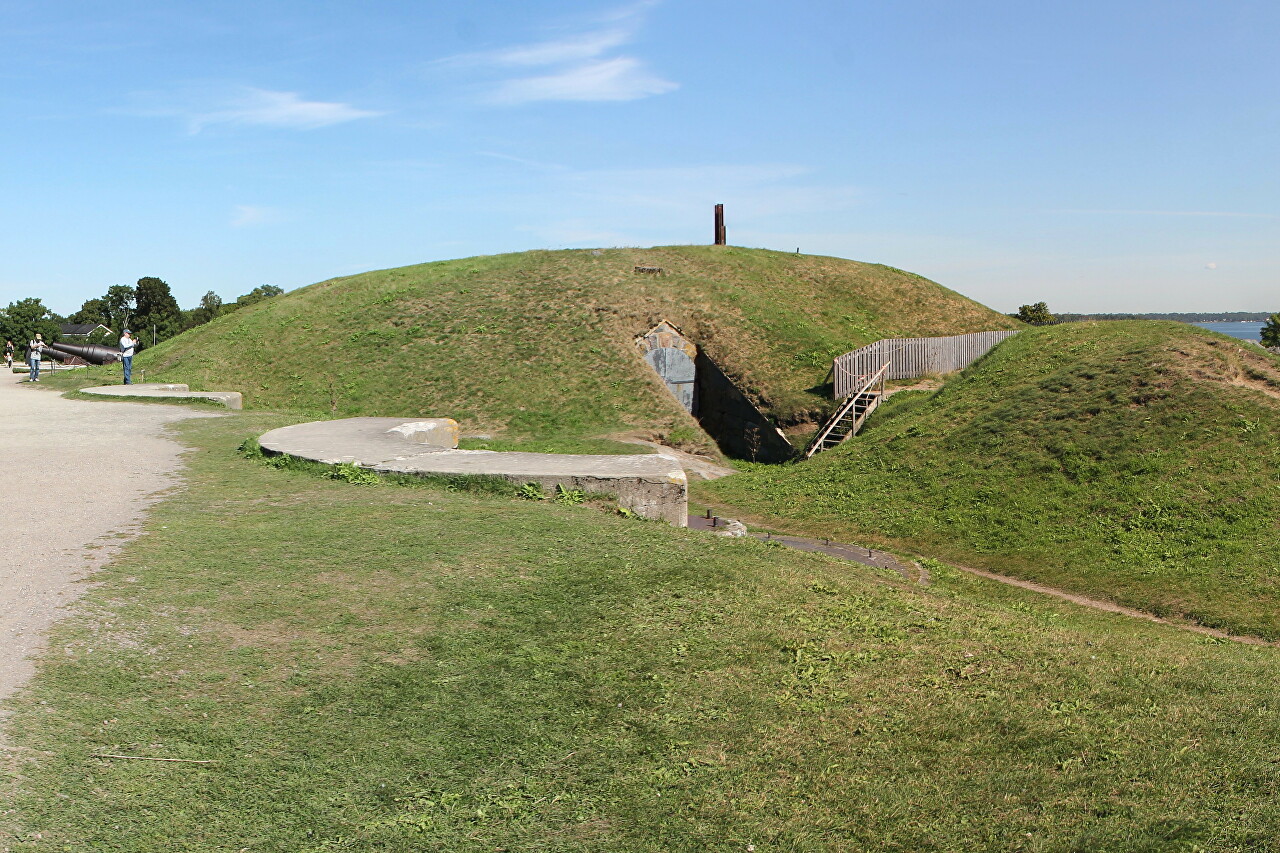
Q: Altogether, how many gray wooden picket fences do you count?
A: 1